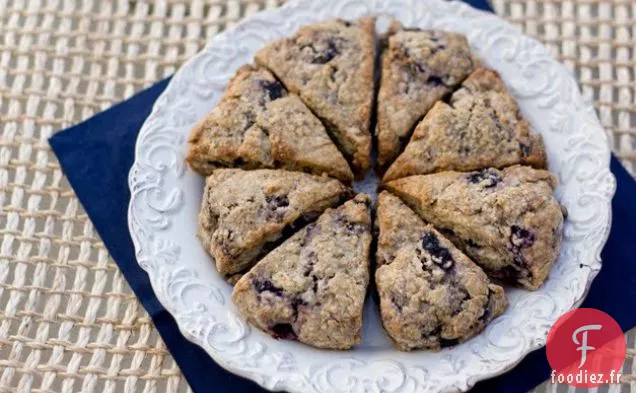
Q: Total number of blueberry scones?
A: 8